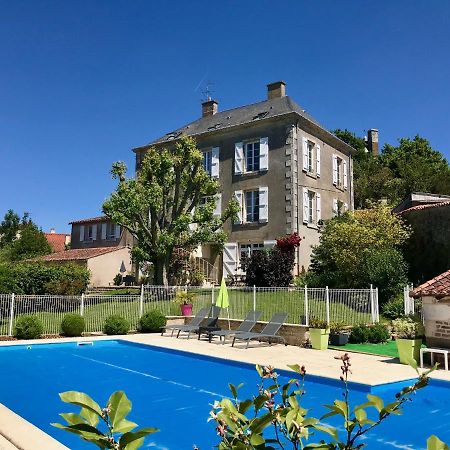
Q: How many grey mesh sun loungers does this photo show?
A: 4